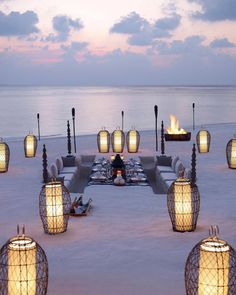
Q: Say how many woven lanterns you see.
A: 11